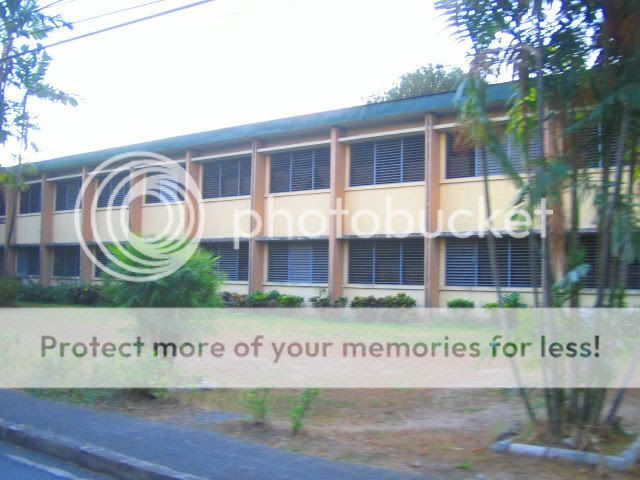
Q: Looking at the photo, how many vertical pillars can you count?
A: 9